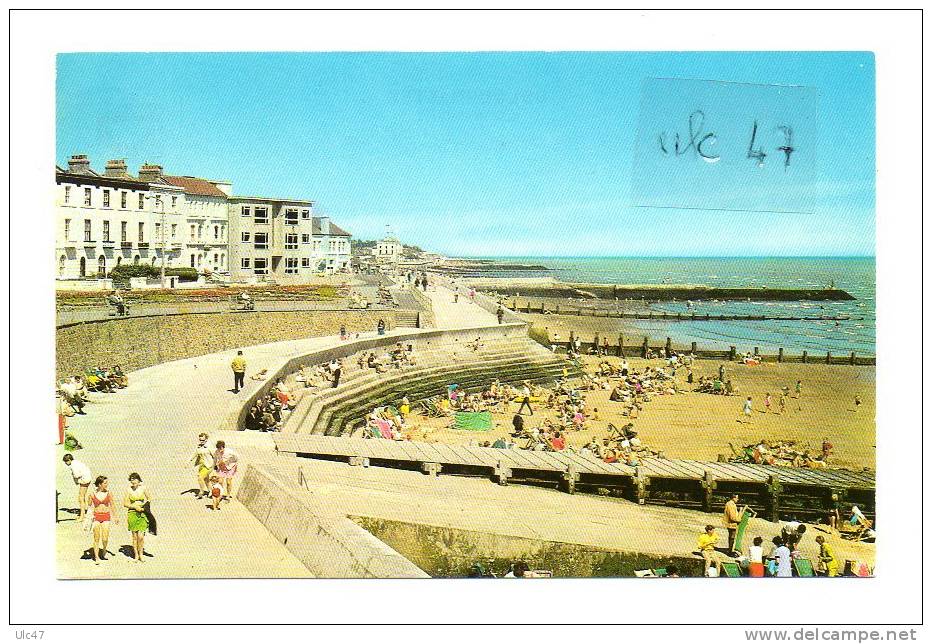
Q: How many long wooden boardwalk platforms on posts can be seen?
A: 1